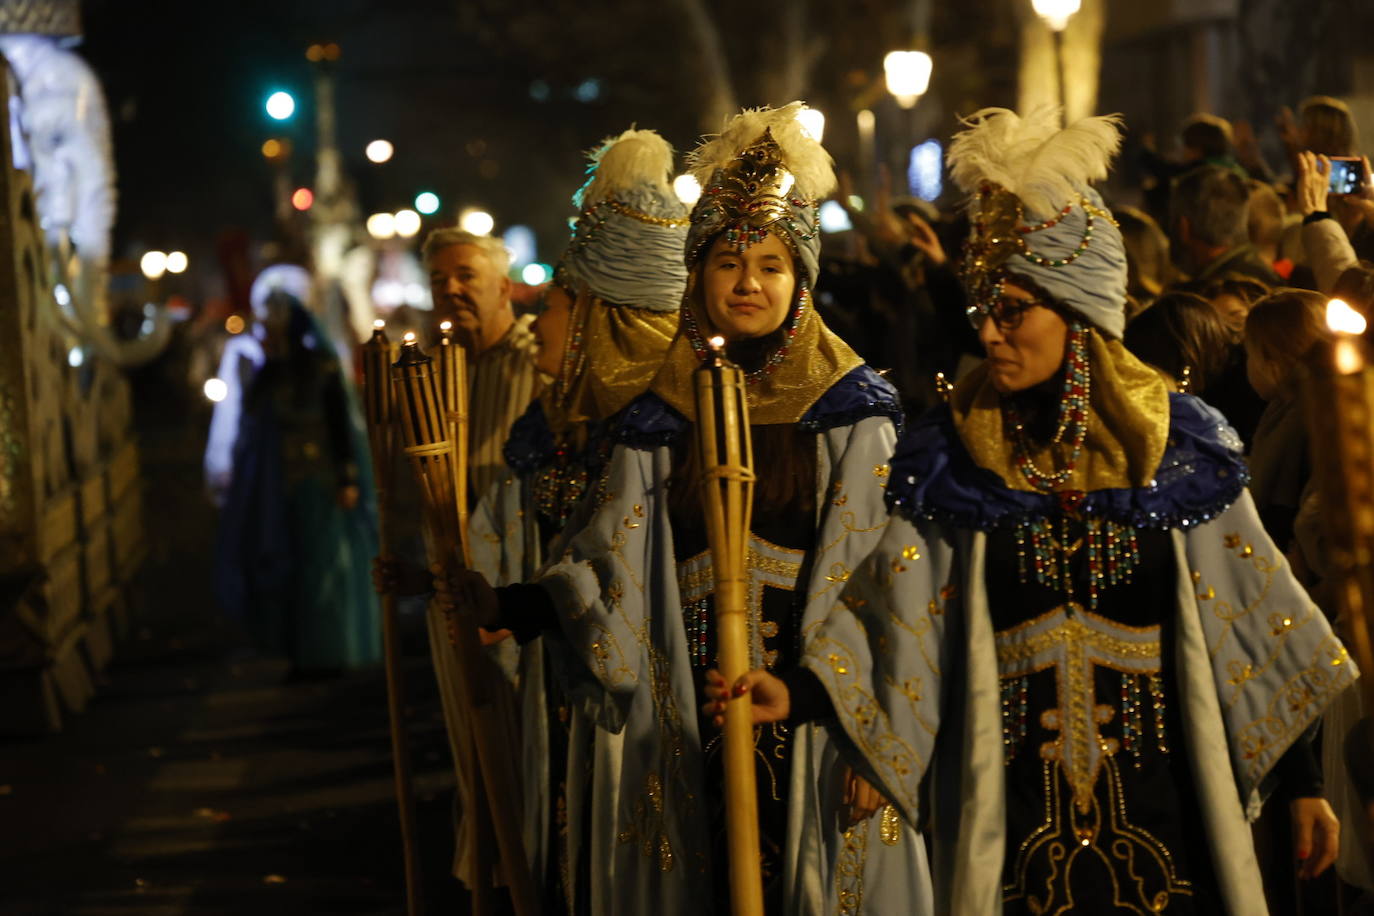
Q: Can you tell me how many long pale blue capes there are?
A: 3